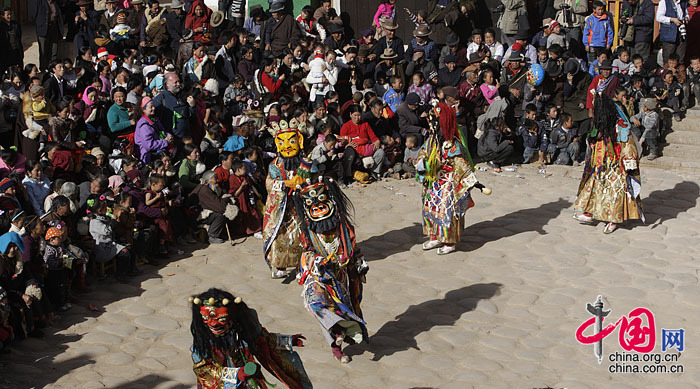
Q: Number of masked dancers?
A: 5